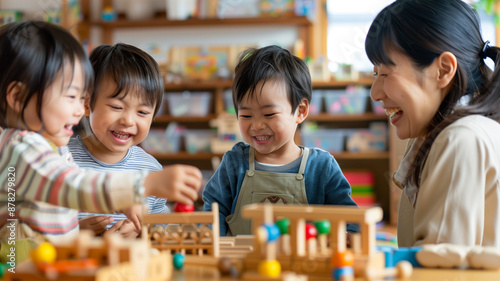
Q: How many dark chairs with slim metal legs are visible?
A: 0